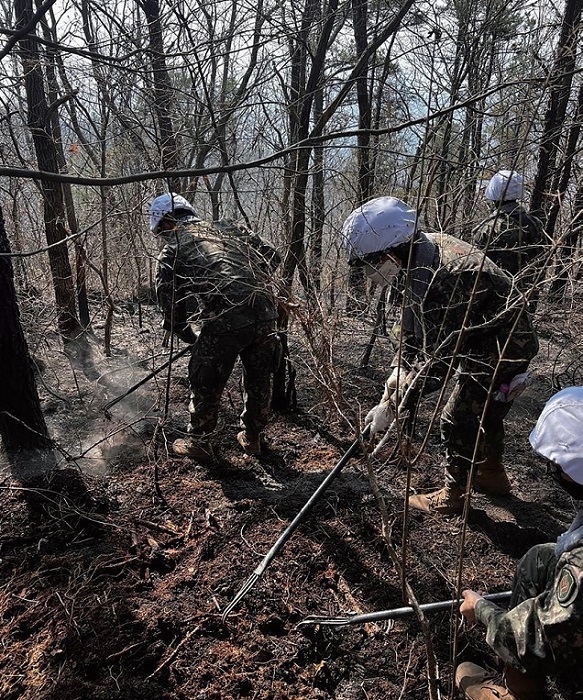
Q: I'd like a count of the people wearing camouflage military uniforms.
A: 4